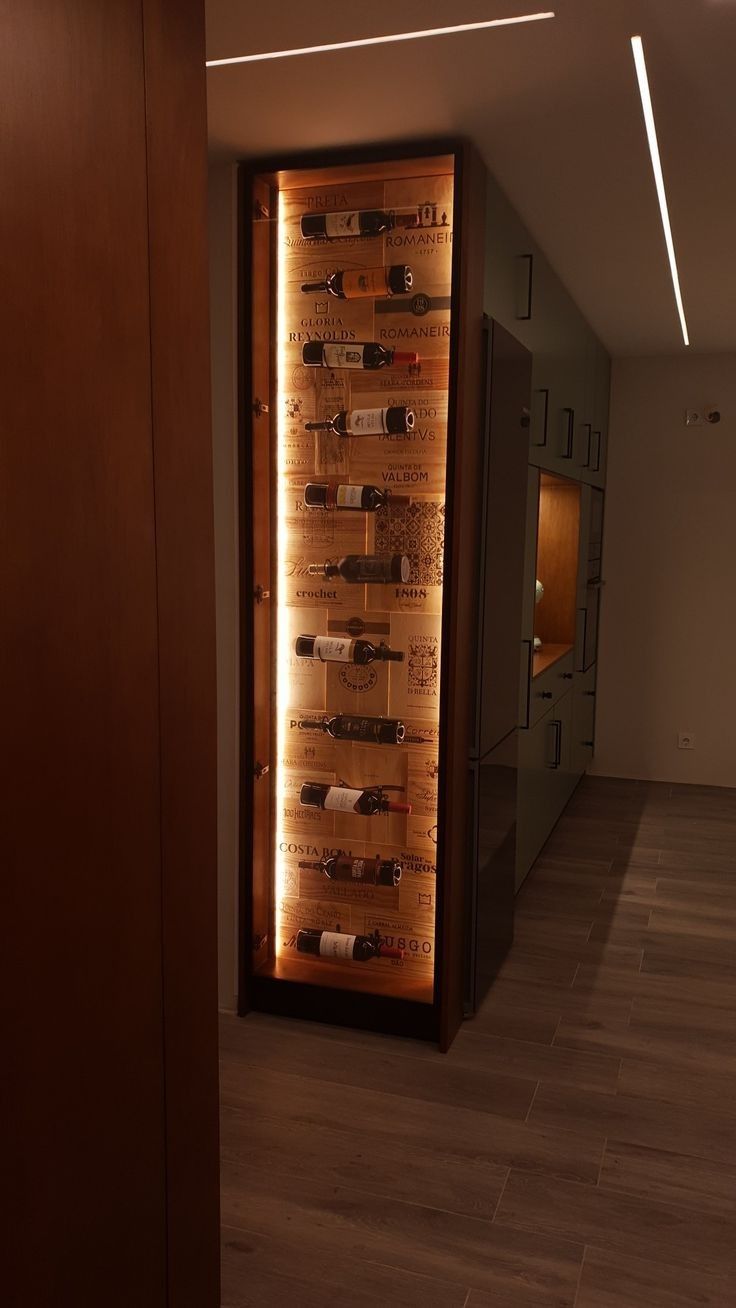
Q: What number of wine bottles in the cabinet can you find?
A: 11